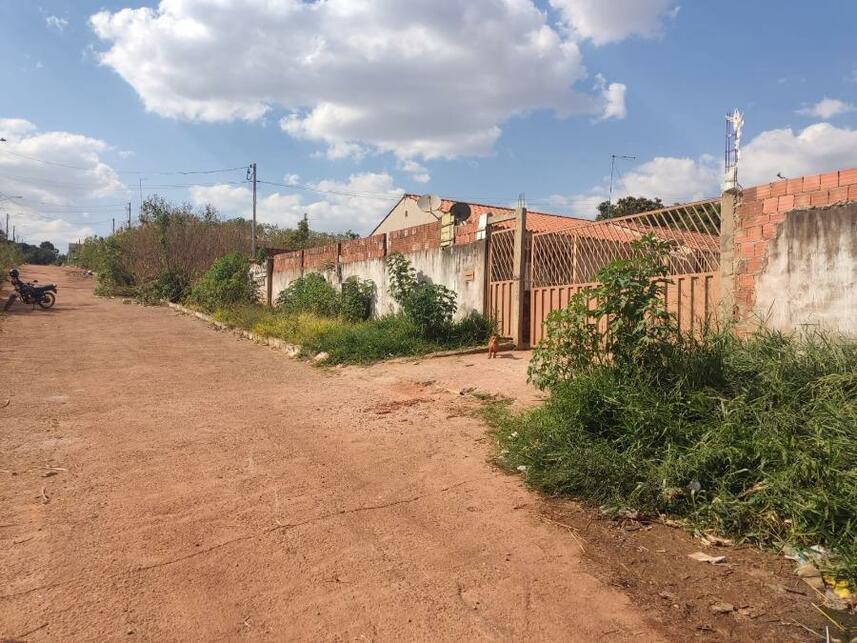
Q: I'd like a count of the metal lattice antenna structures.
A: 1